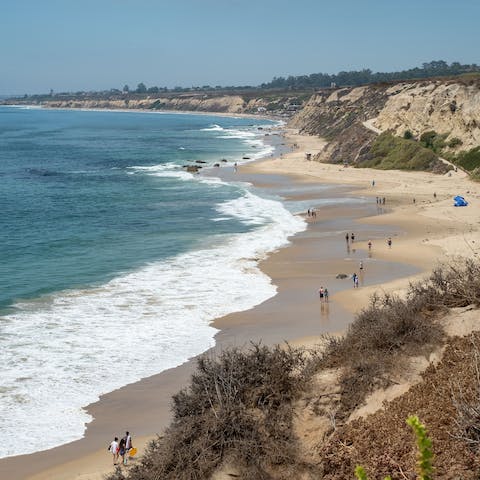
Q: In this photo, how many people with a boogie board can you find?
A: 1